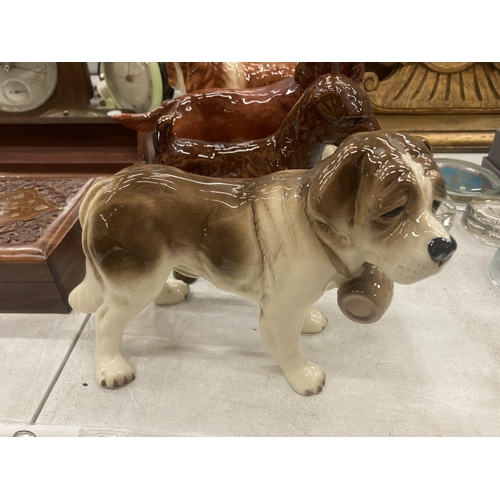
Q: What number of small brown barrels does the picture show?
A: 1